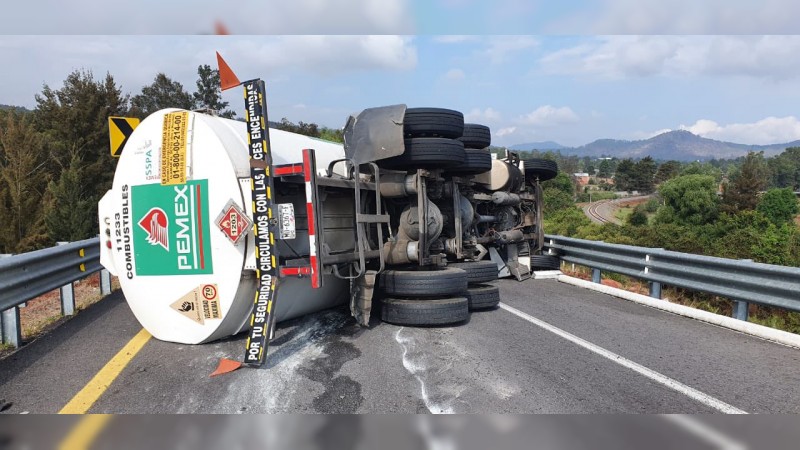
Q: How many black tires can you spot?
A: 10